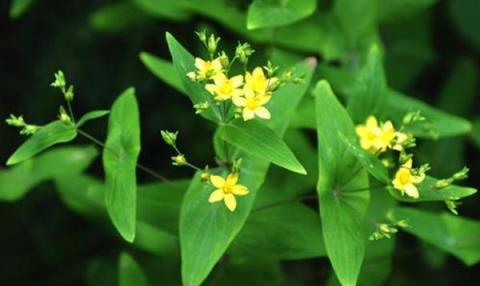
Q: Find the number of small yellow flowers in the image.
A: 8